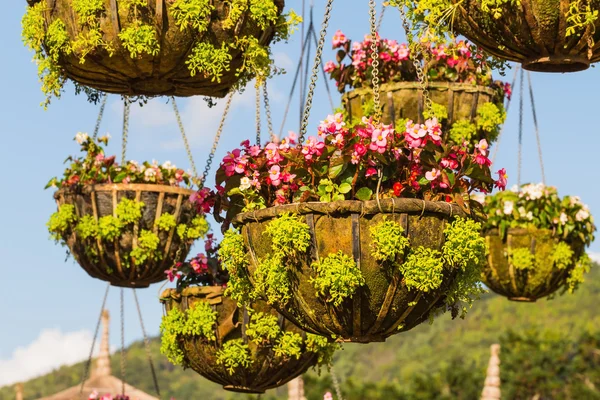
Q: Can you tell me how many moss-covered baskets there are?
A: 7